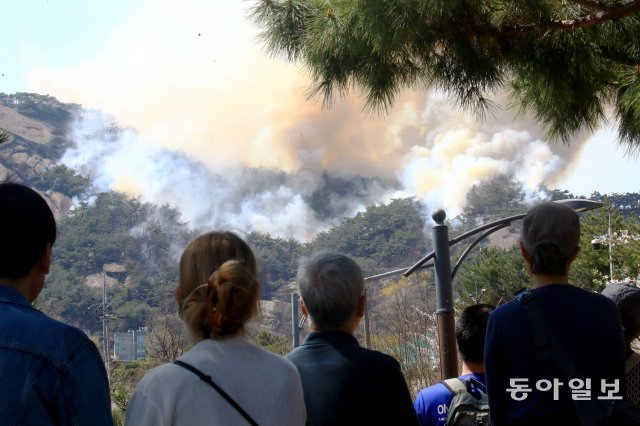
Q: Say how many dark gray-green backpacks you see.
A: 1